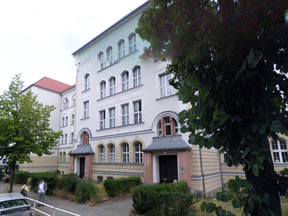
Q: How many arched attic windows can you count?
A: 4